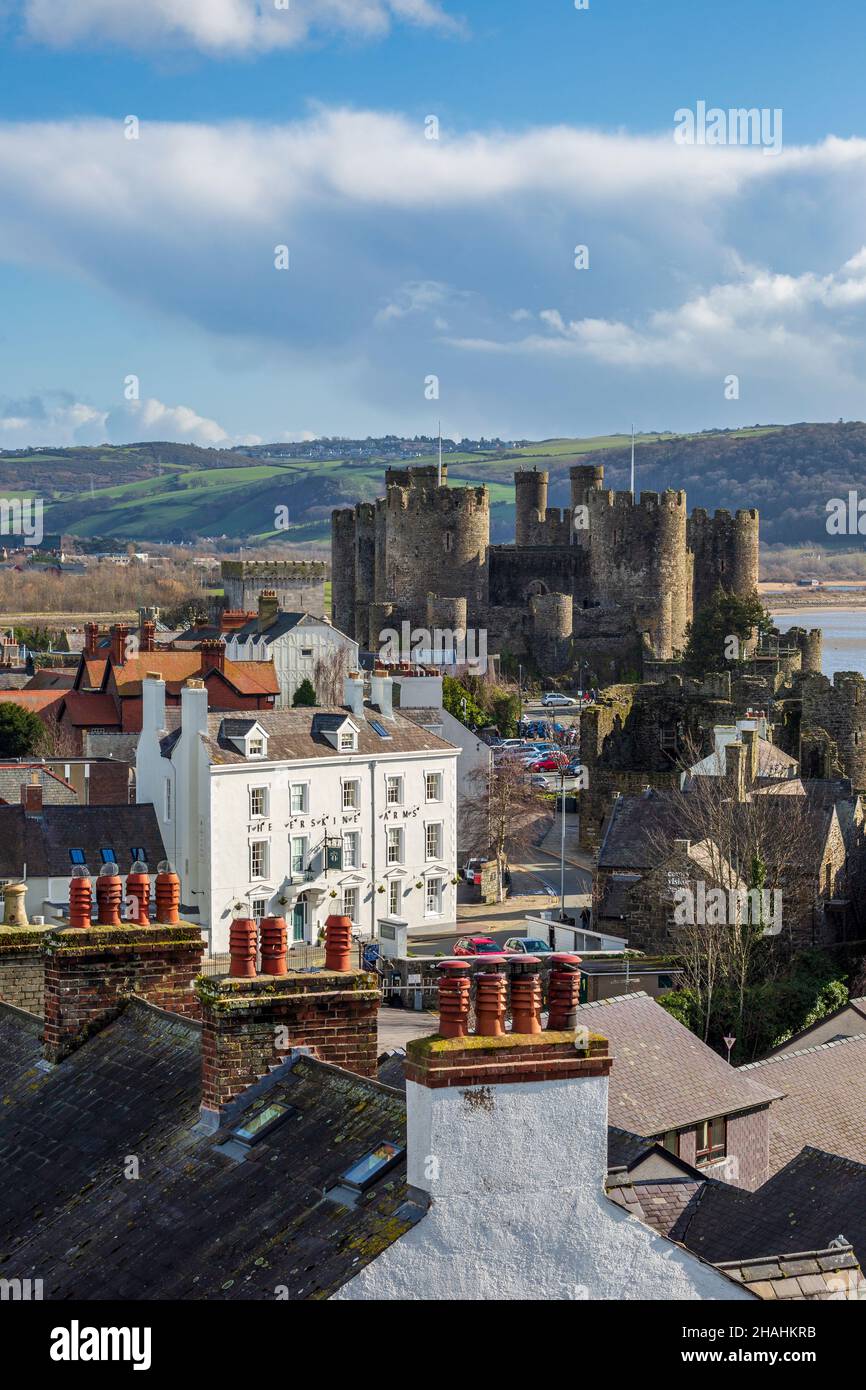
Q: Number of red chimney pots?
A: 11